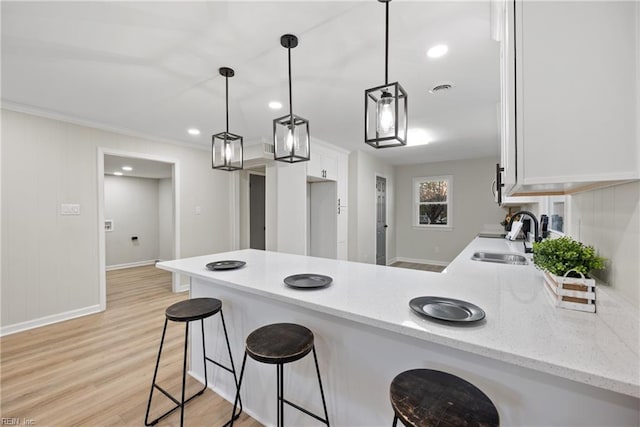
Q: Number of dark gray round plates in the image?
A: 3